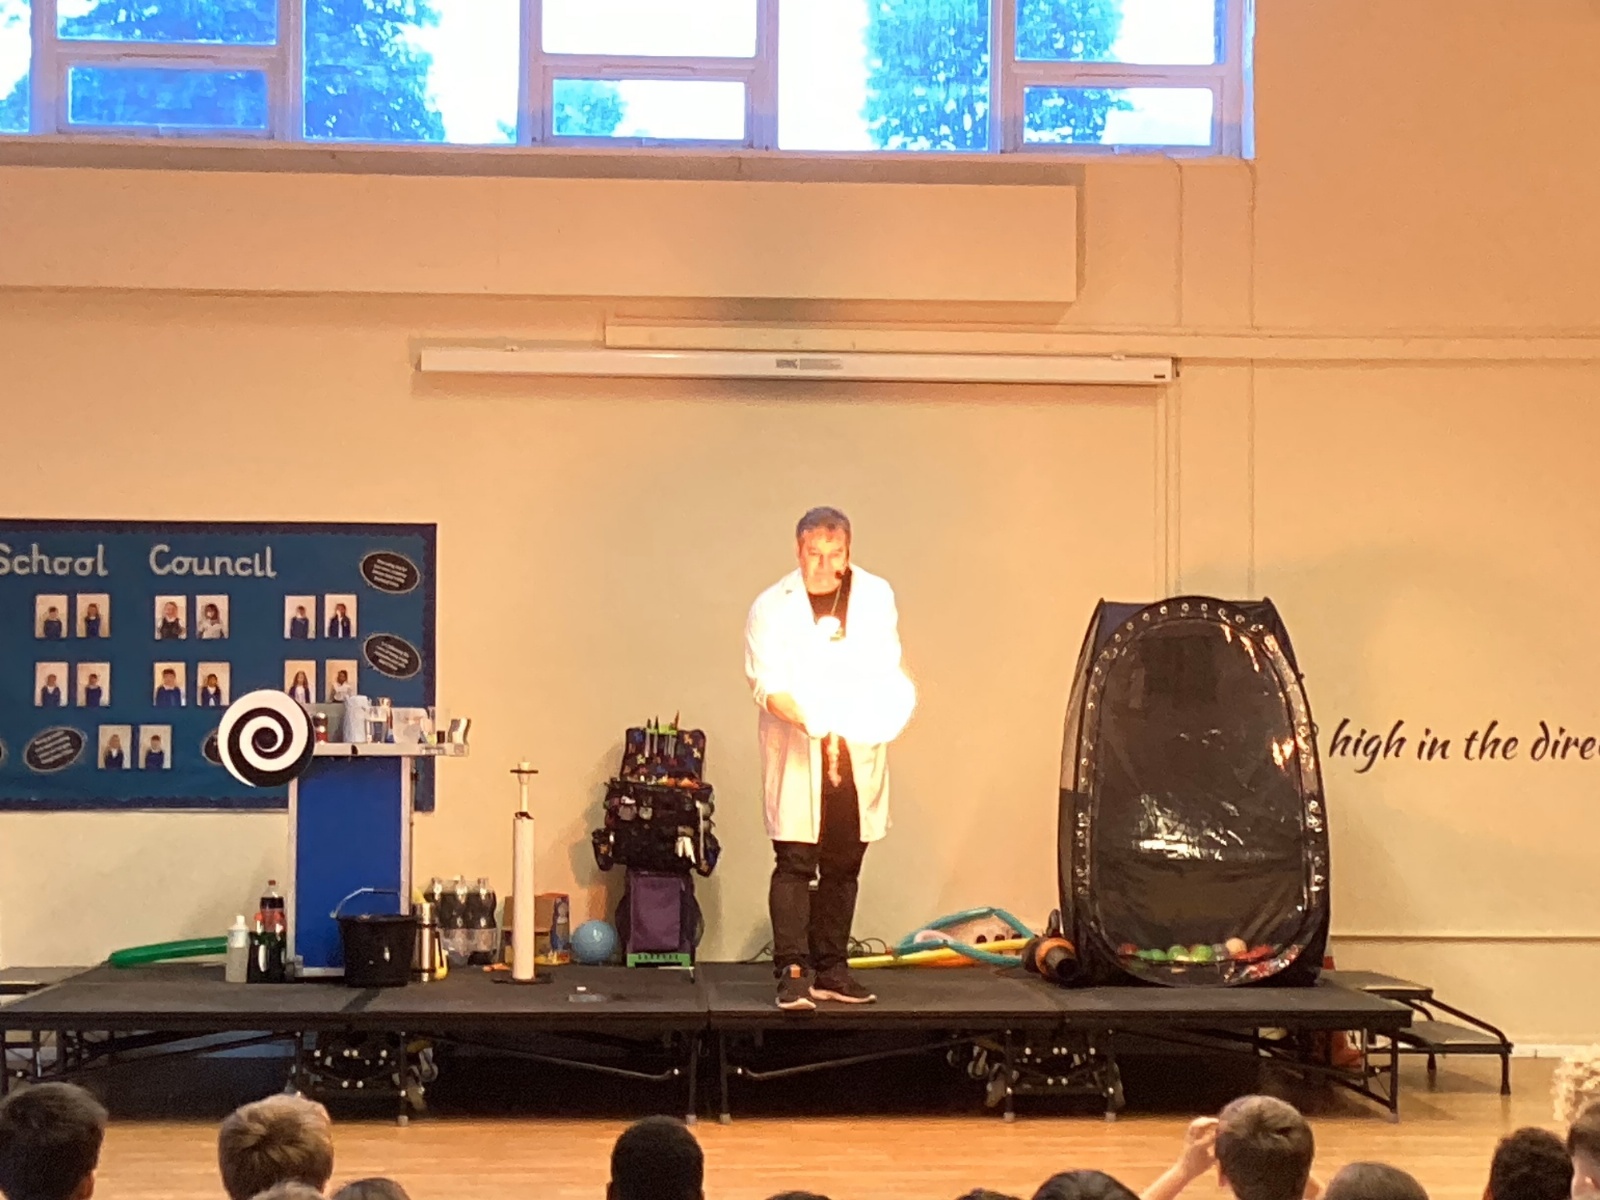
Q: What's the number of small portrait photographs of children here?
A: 14